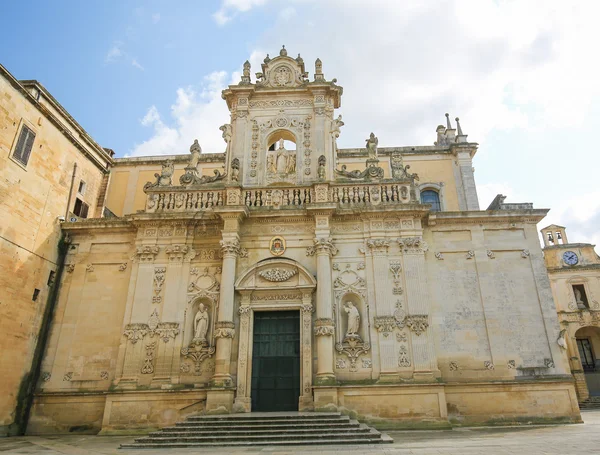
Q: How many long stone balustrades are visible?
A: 1